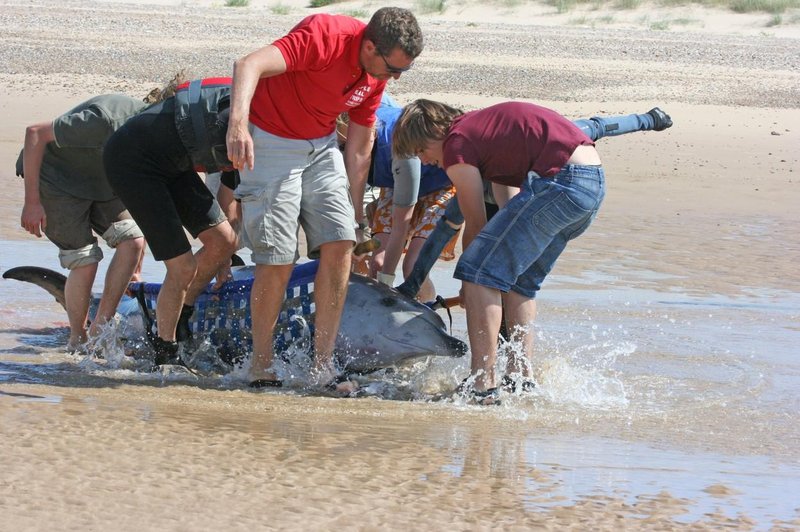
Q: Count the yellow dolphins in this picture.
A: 0